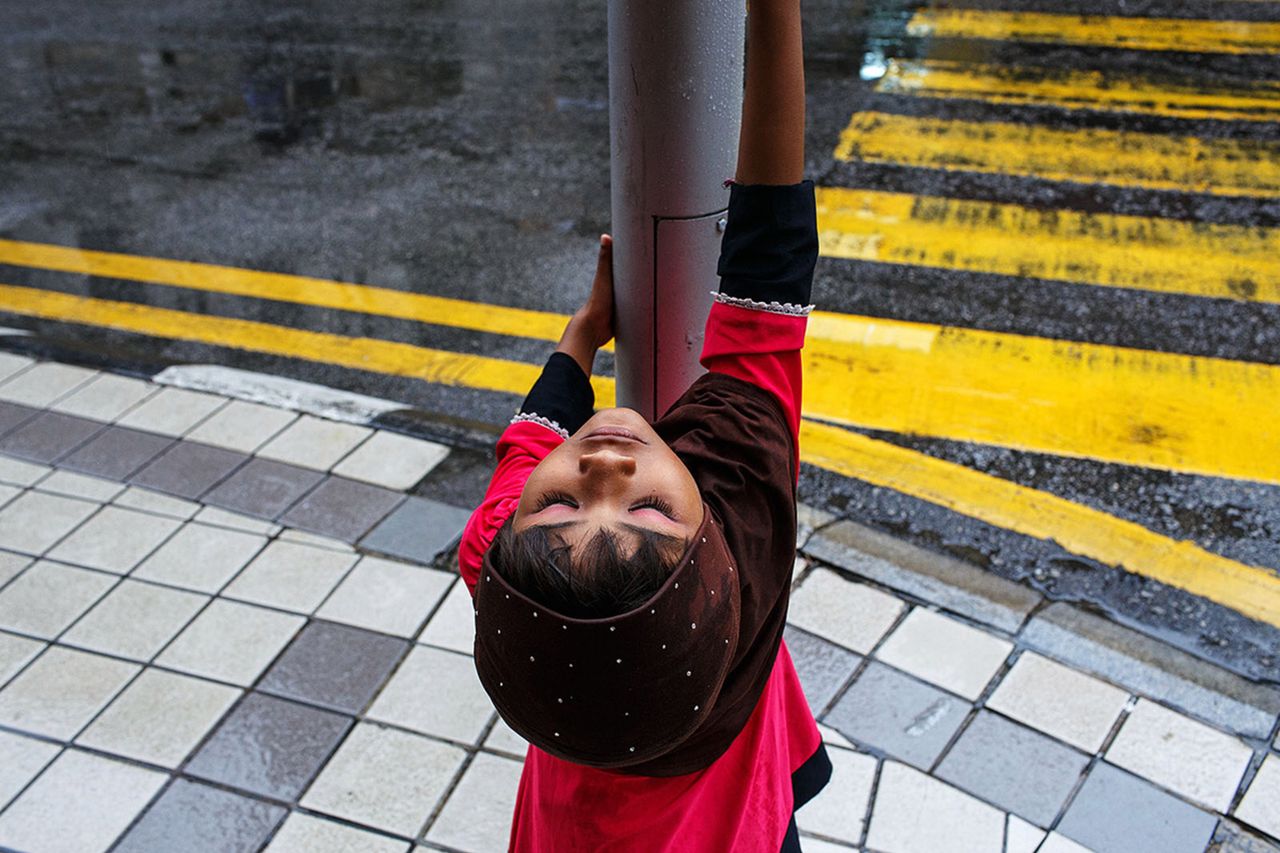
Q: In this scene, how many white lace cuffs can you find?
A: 2